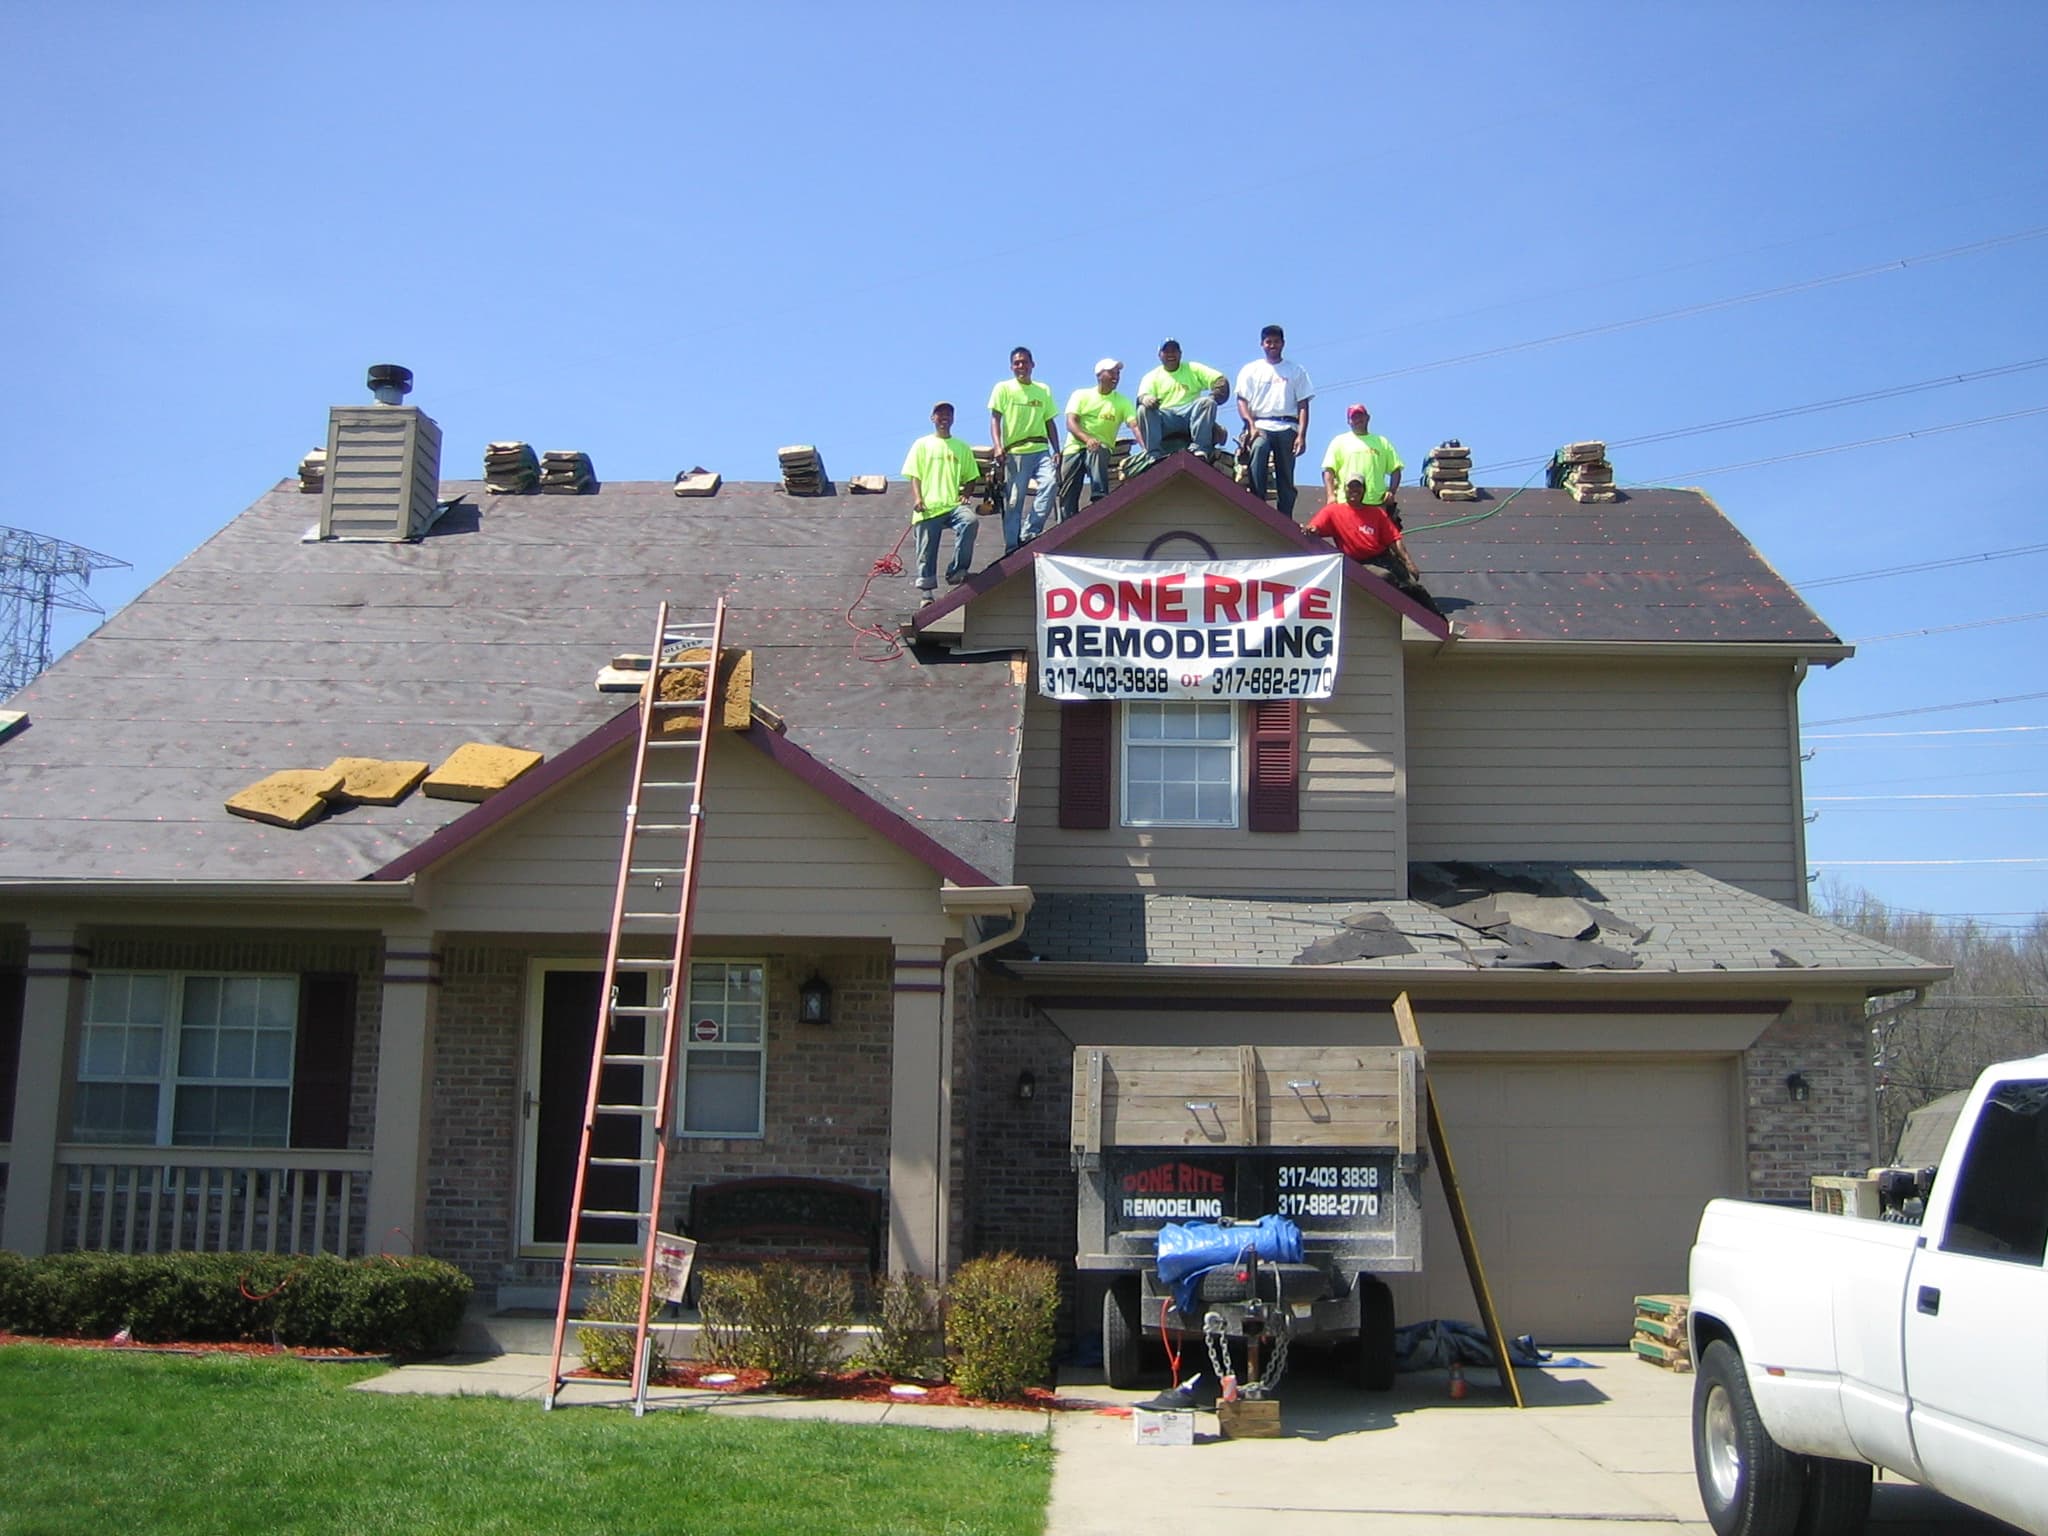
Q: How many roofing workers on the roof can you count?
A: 7